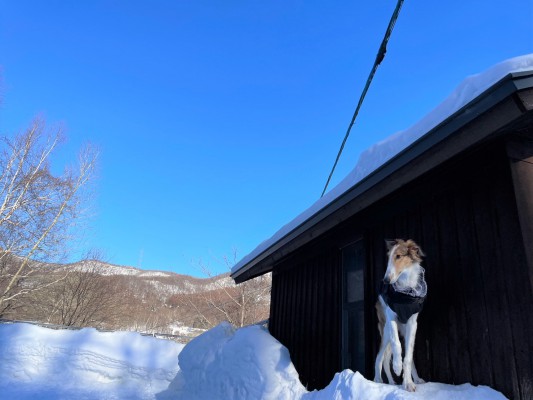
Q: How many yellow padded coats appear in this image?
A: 0